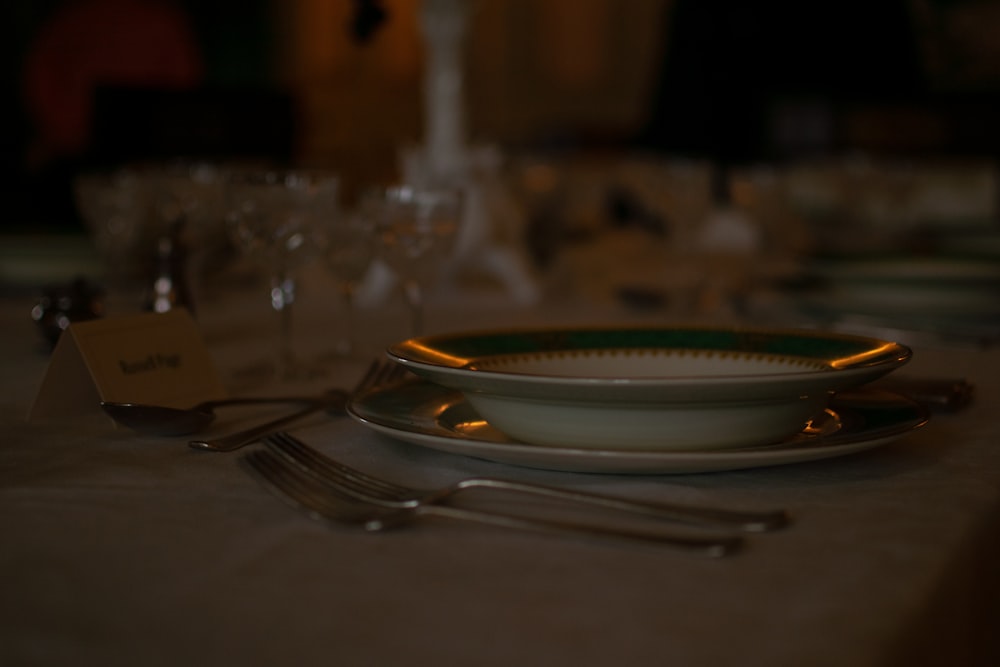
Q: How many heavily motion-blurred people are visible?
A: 0